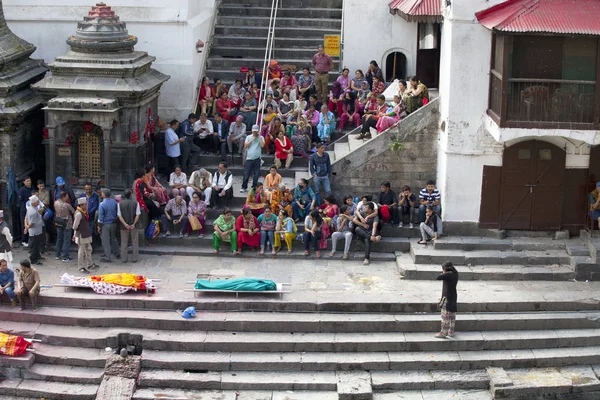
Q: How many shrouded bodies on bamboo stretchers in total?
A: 3